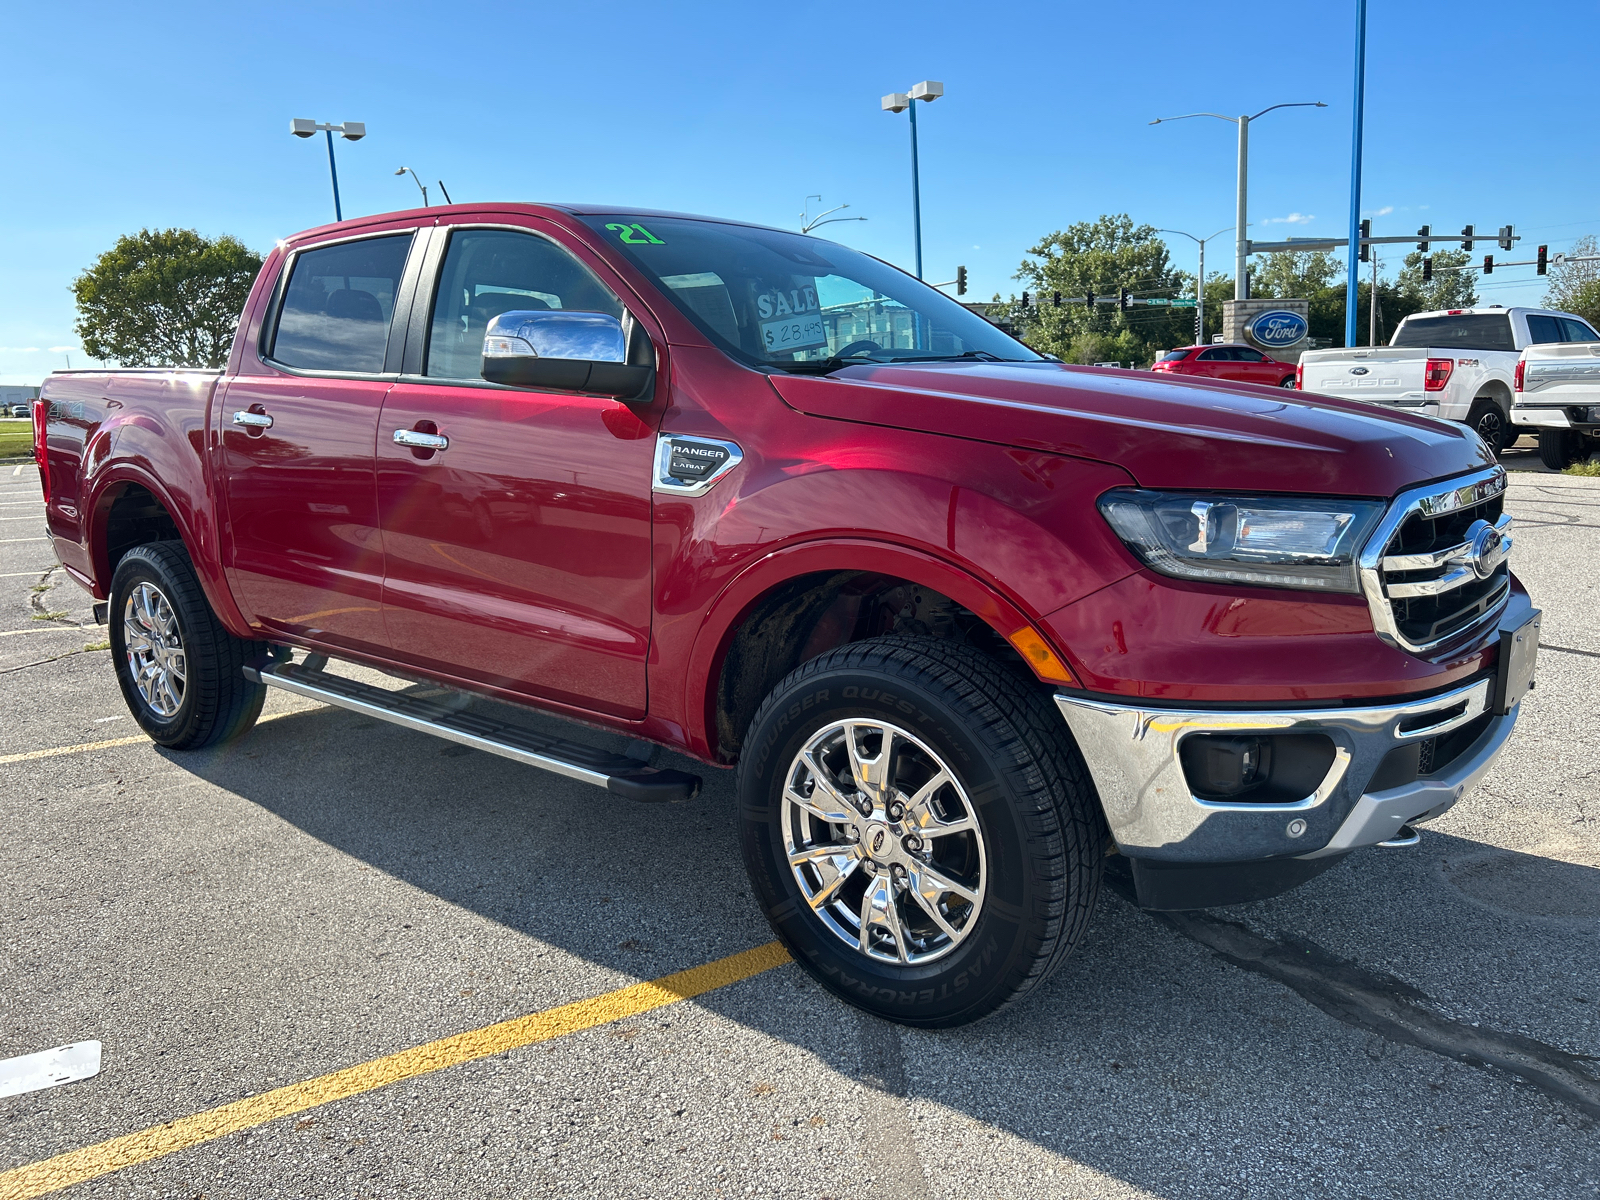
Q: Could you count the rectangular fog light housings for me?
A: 1